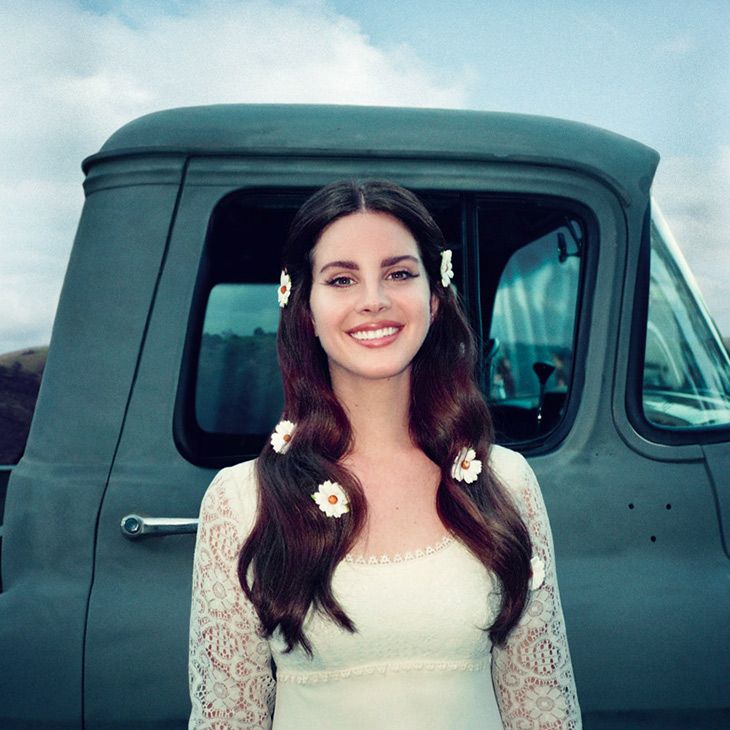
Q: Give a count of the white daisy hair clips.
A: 6